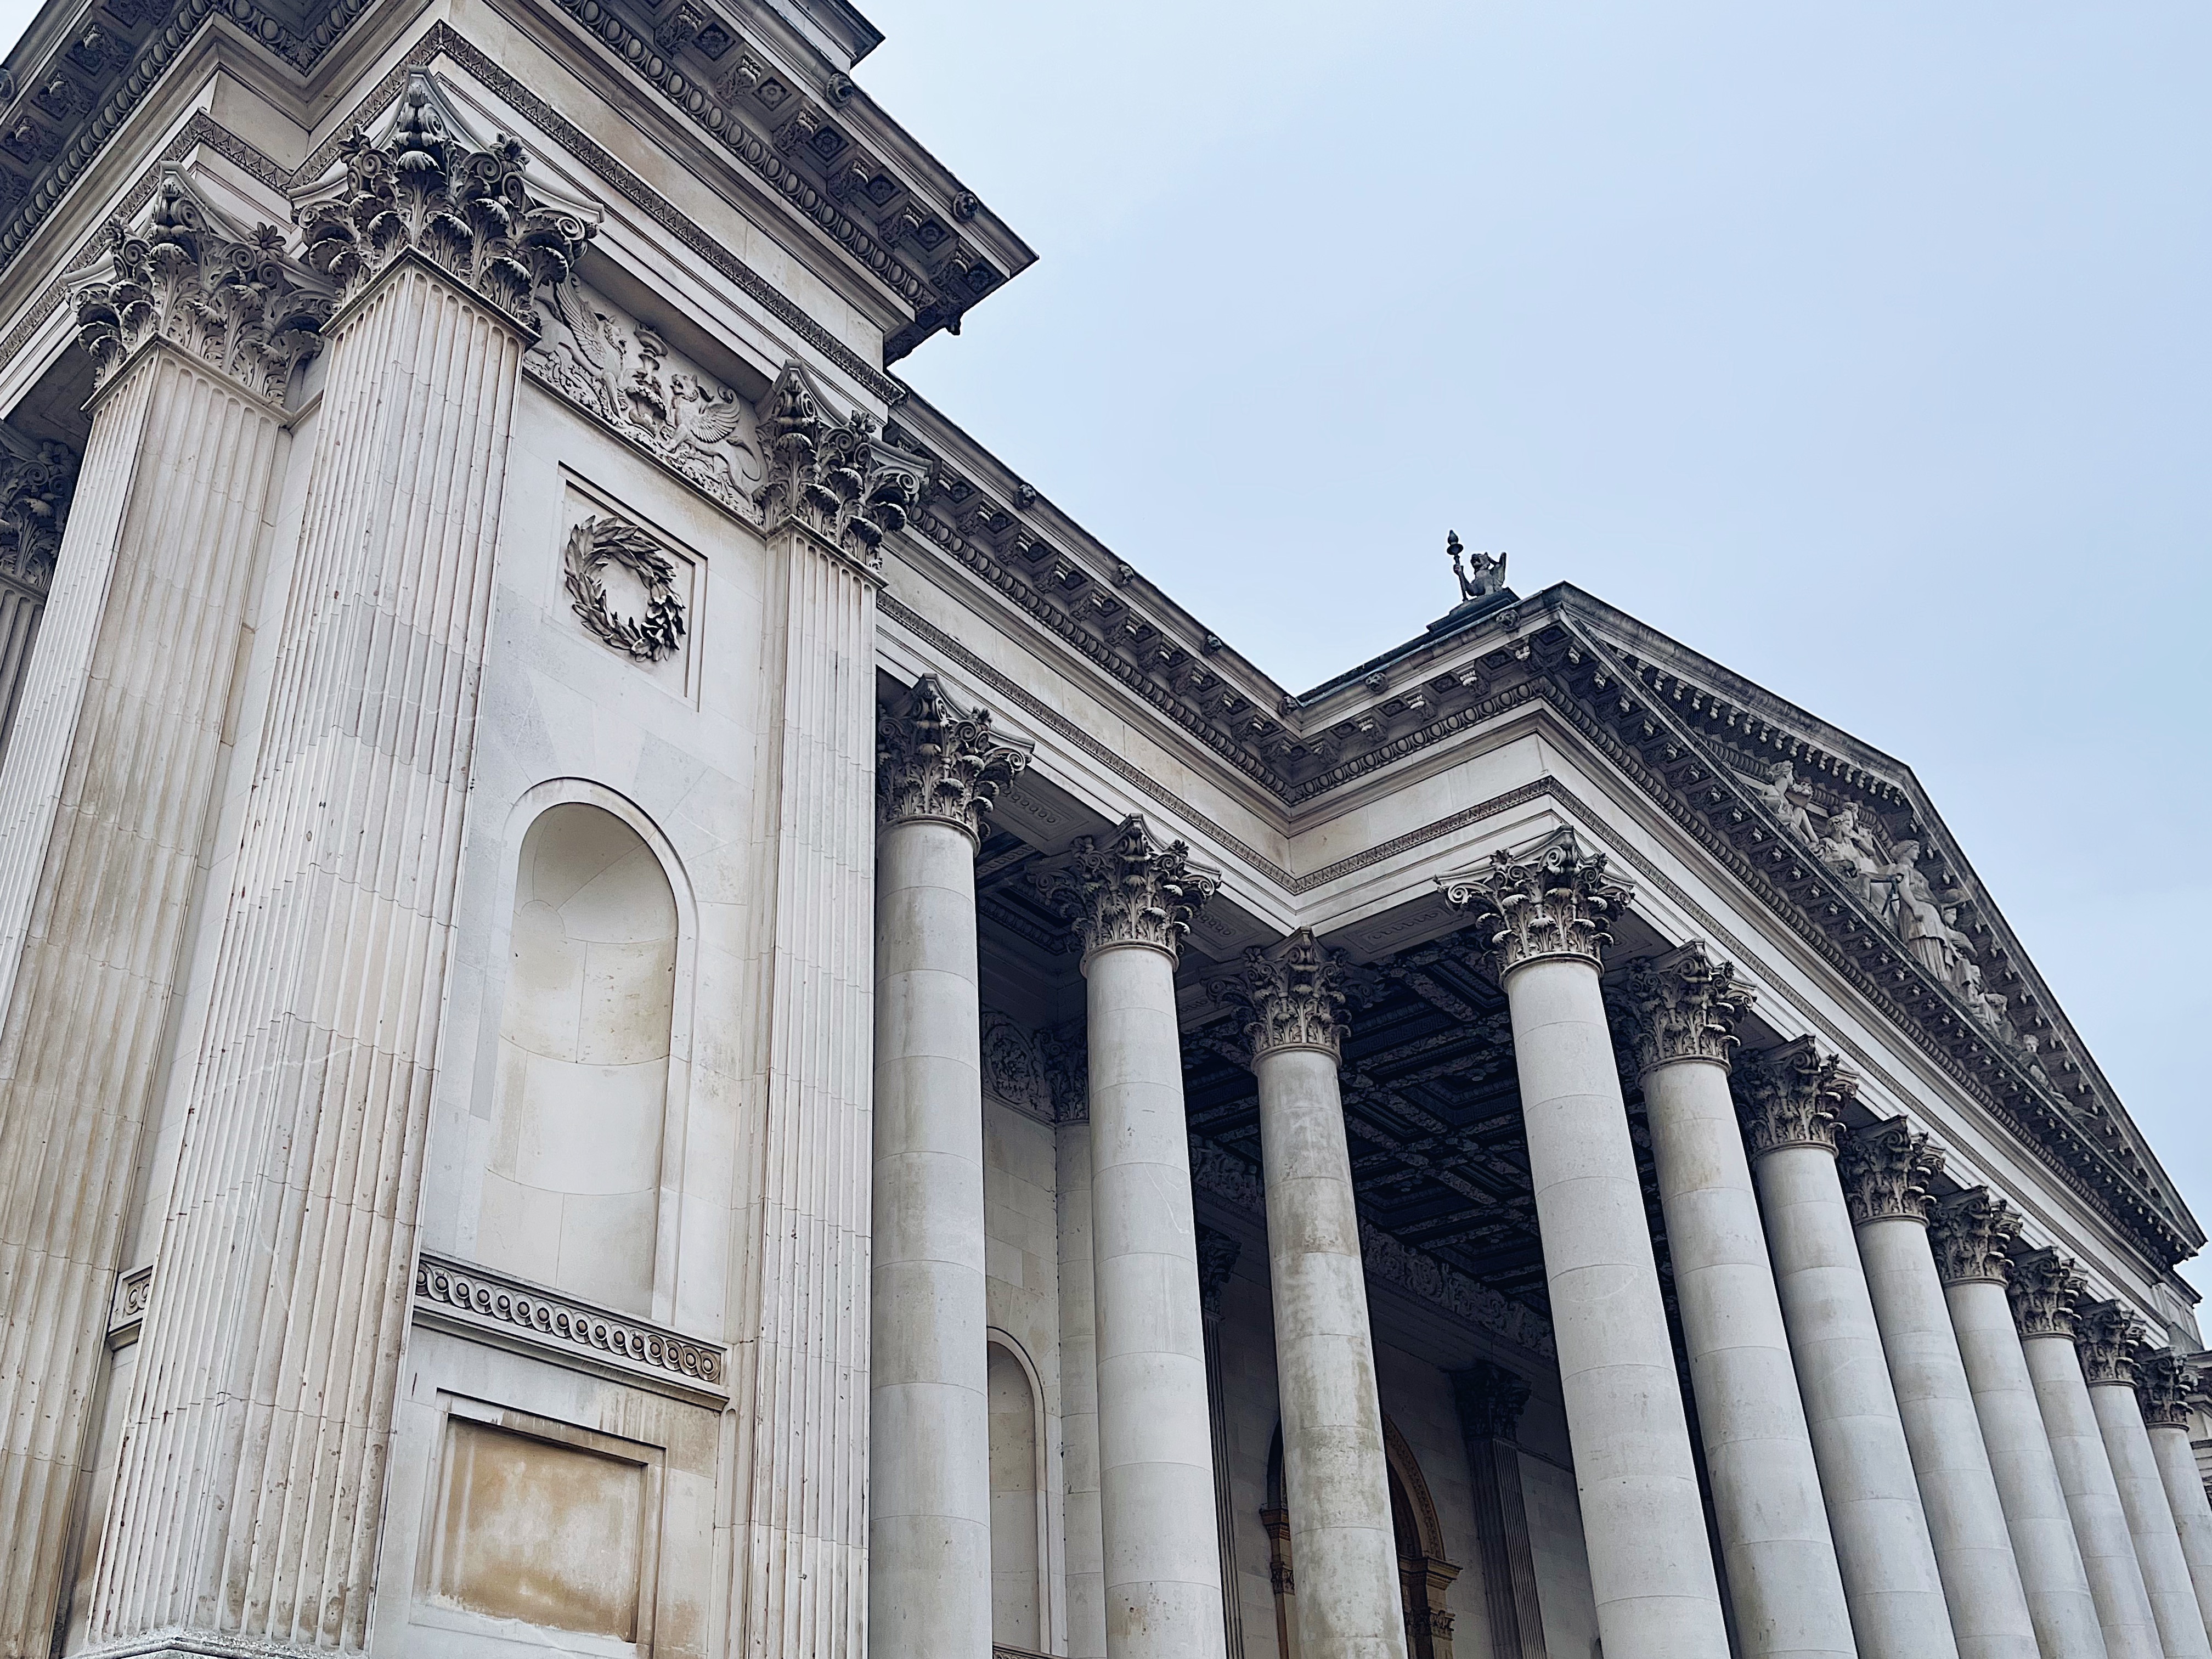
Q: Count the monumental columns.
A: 11